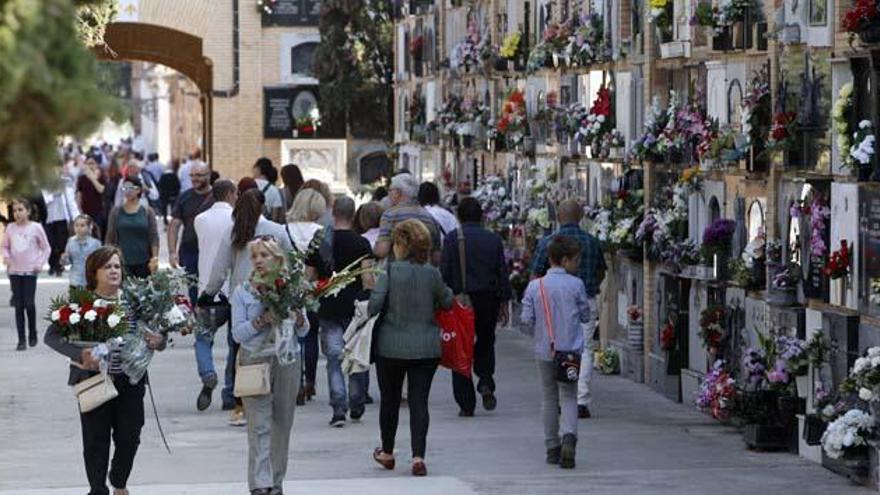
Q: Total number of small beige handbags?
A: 2